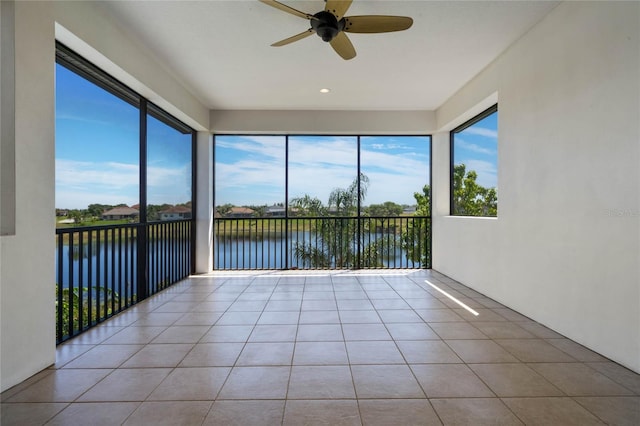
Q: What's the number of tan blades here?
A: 5